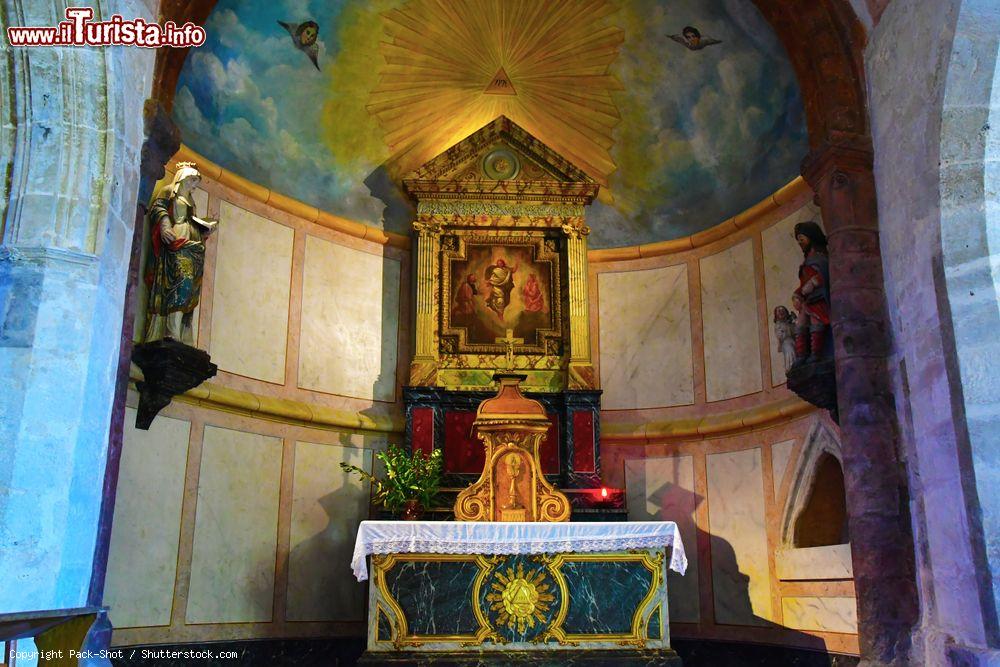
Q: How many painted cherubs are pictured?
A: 2